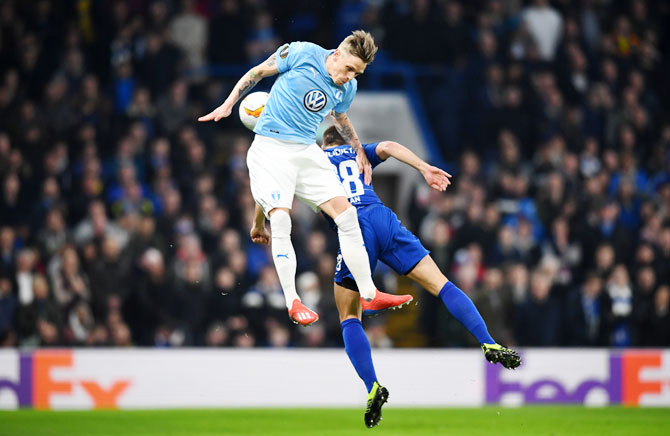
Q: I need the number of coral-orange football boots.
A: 2